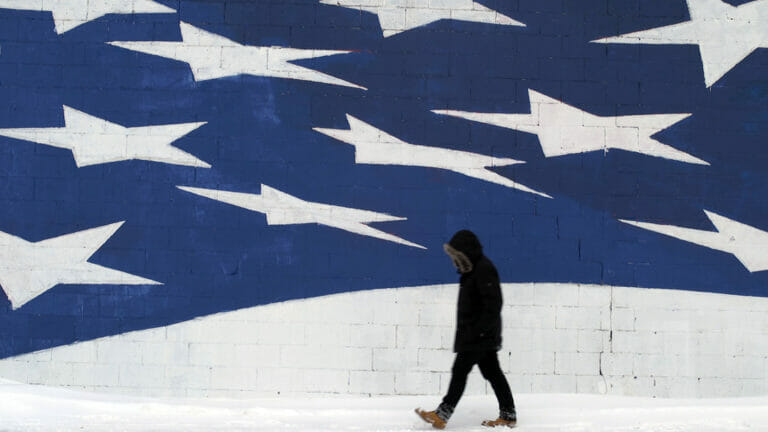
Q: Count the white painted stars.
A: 10